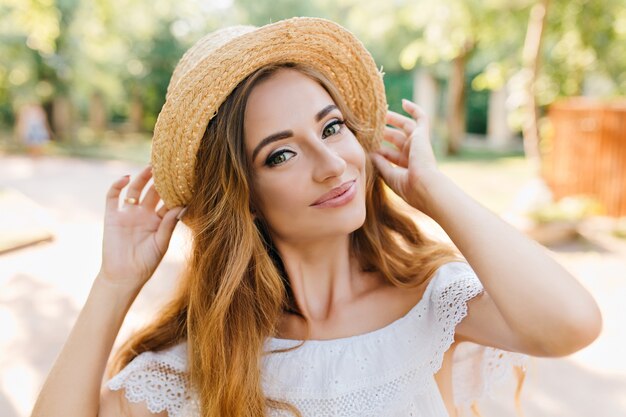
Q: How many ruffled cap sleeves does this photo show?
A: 2